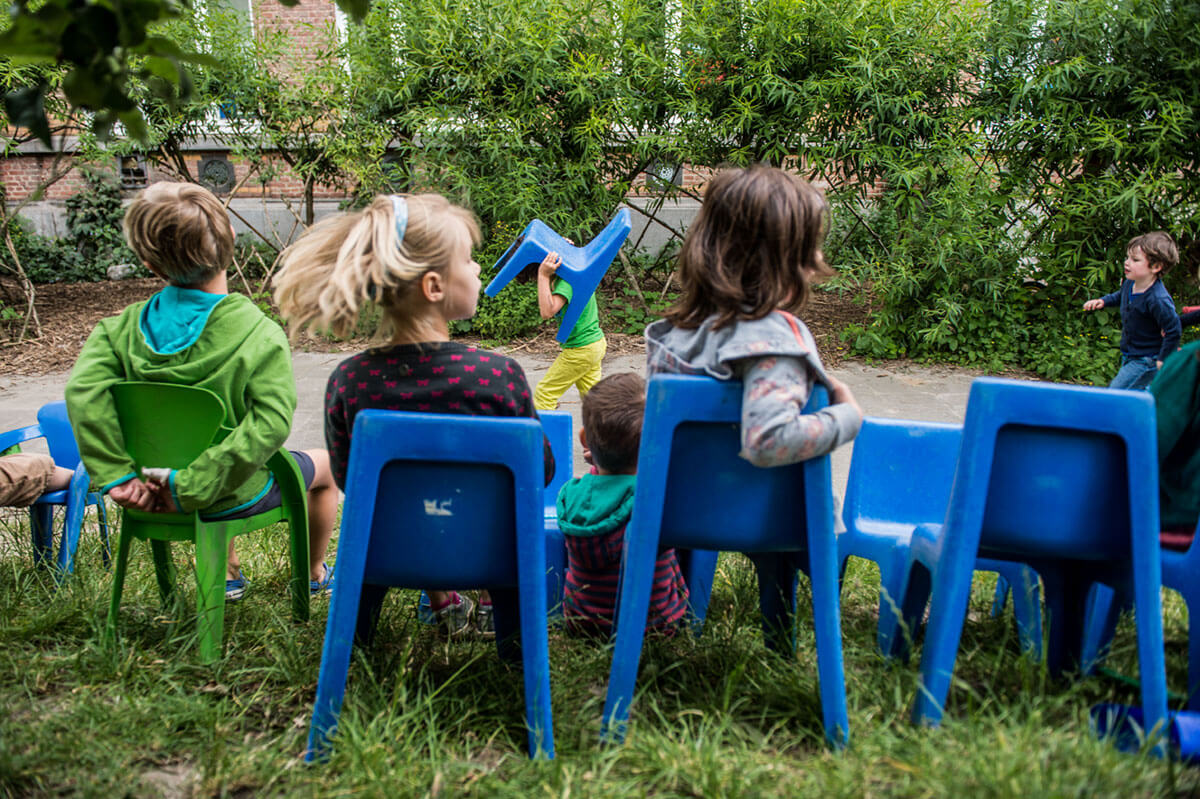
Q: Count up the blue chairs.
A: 8